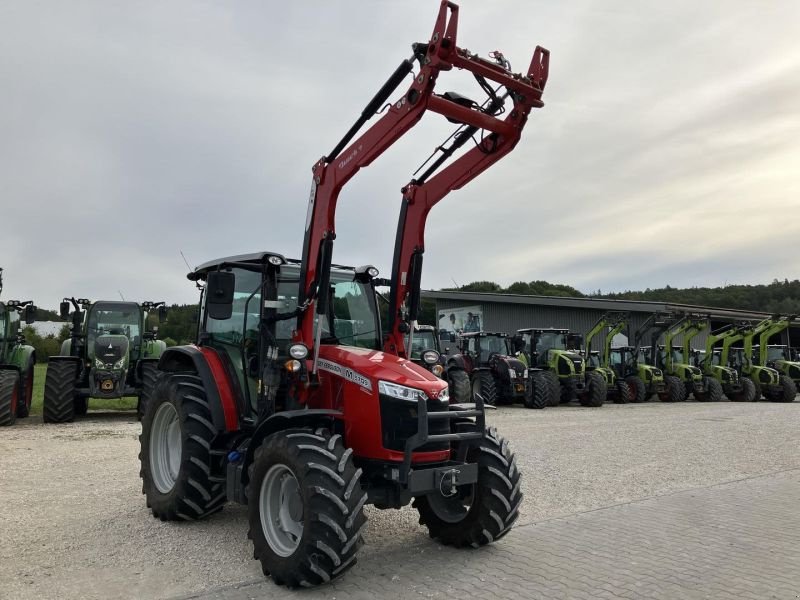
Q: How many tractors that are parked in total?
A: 12